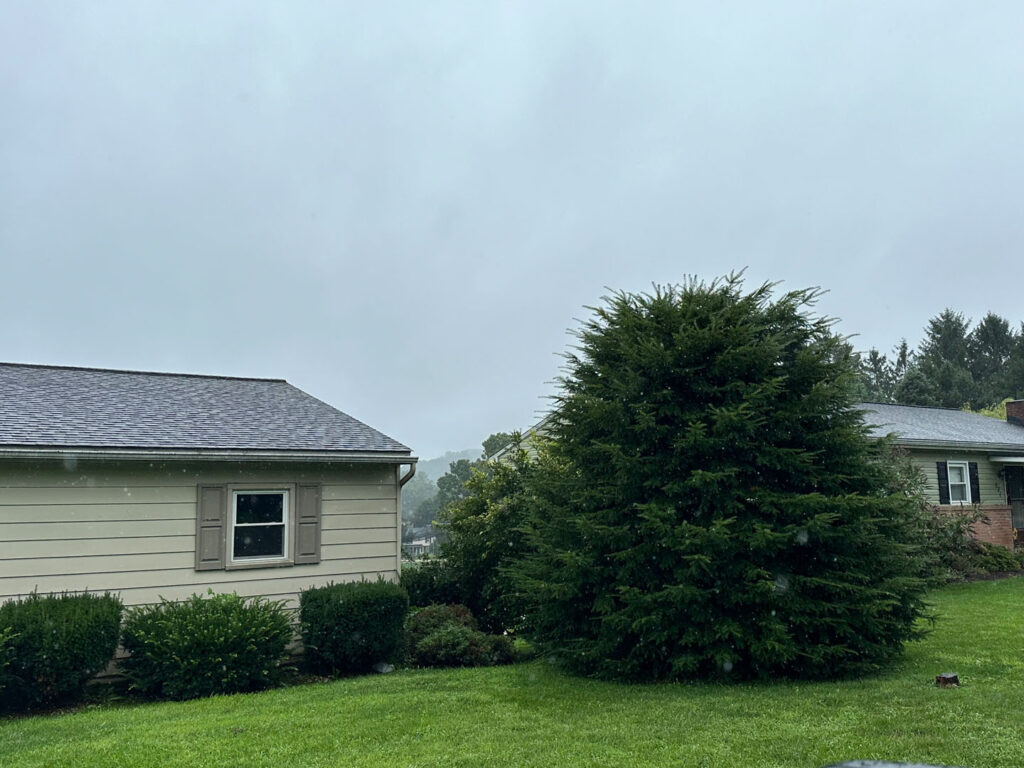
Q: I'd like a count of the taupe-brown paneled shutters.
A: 2